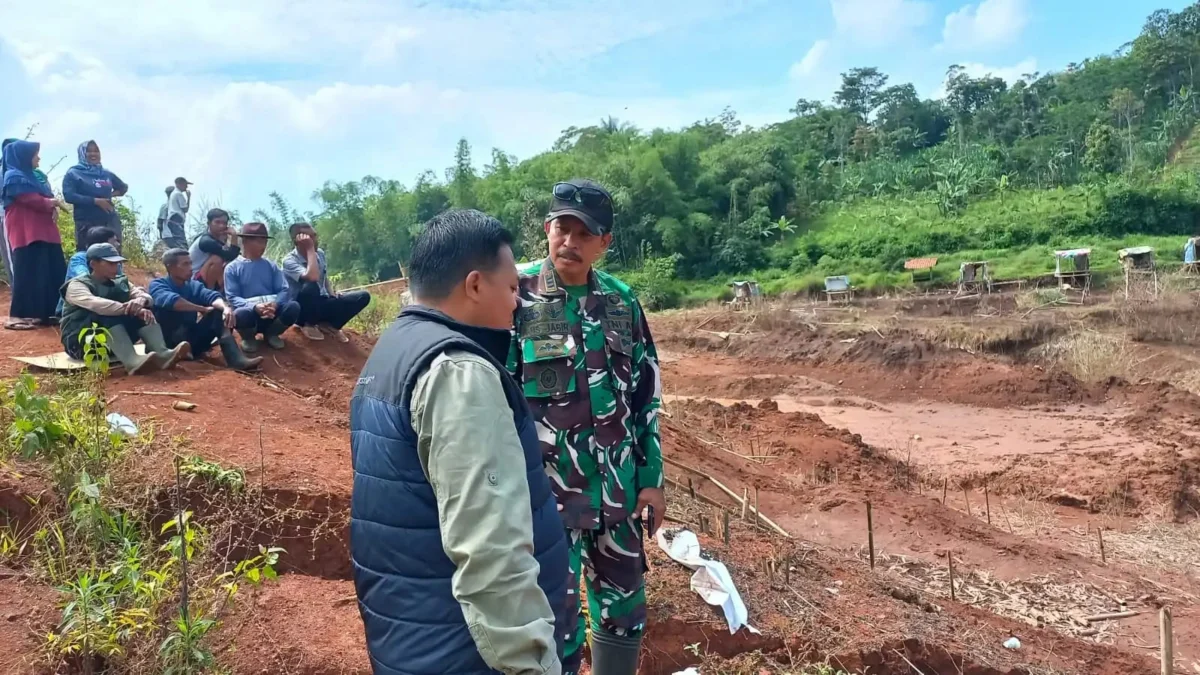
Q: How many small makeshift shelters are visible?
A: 7